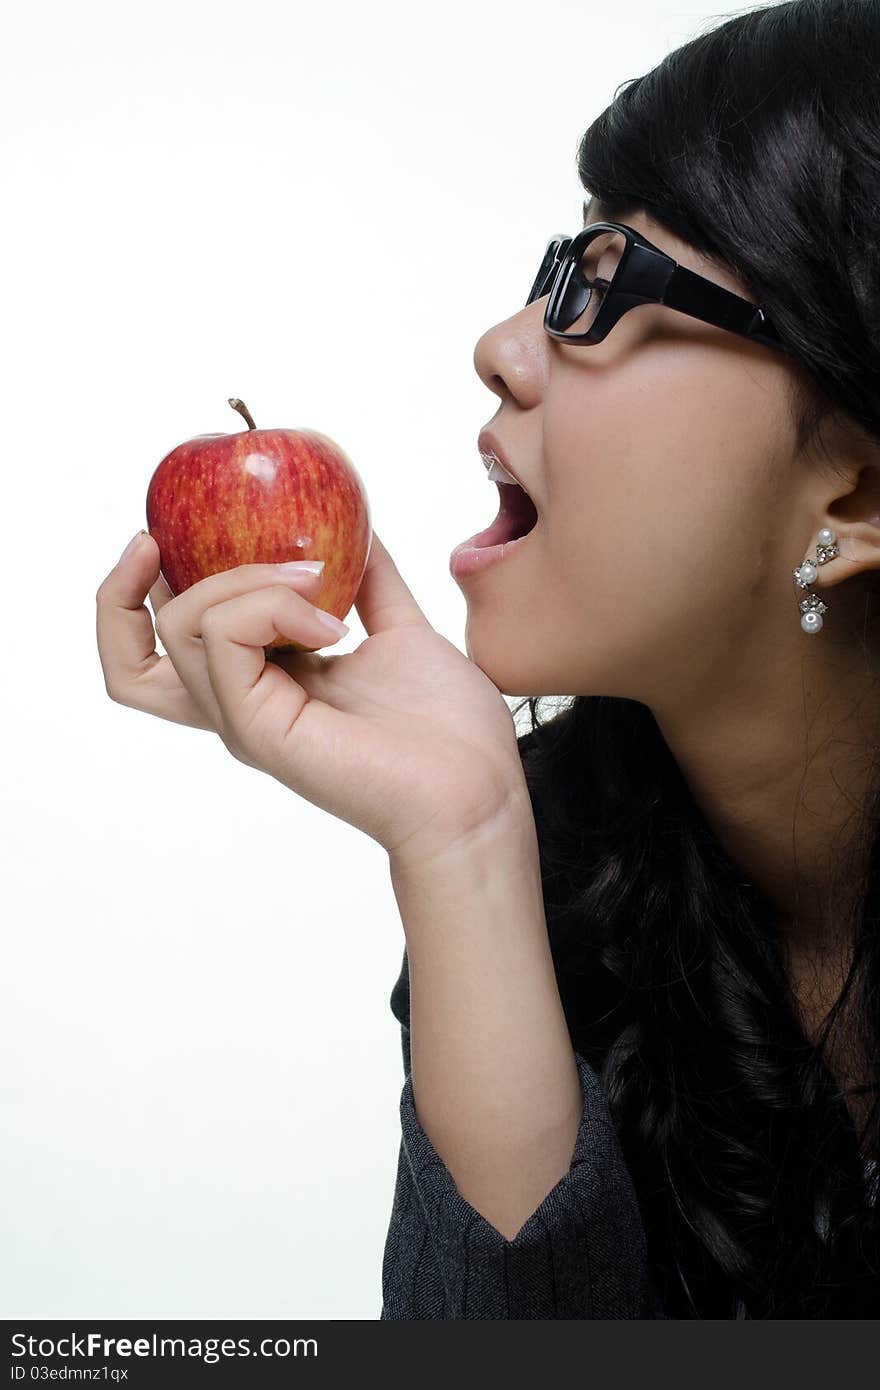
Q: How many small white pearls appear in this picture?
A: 3